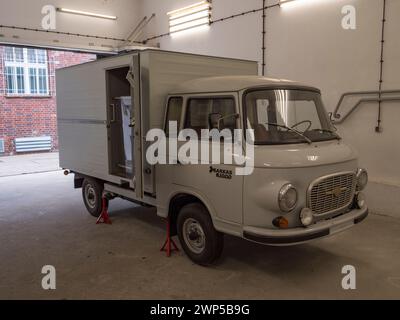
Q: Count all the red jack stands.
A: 2